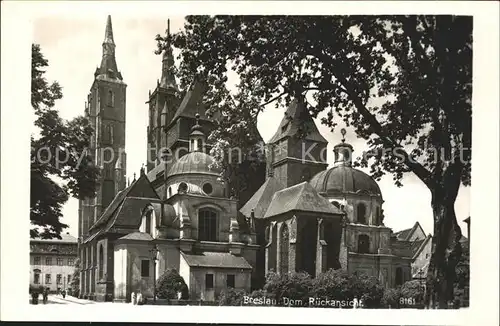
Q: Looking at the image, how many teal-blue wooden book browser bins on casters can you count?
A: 0